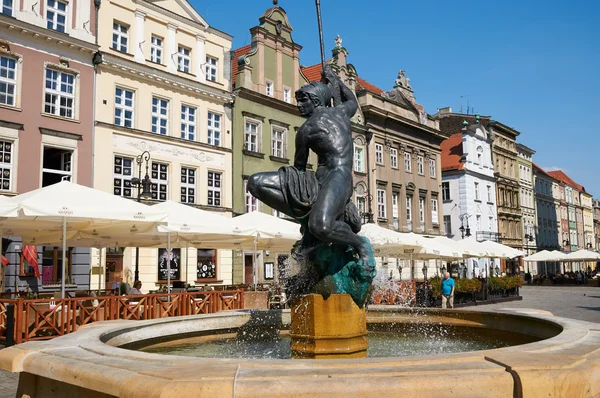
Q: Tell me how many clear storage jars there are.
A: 0